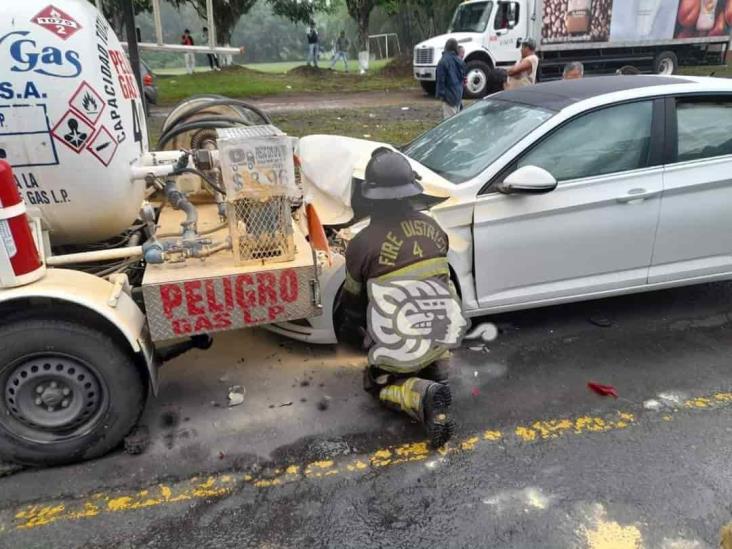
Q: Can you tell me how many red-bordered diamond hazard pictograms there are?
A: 3